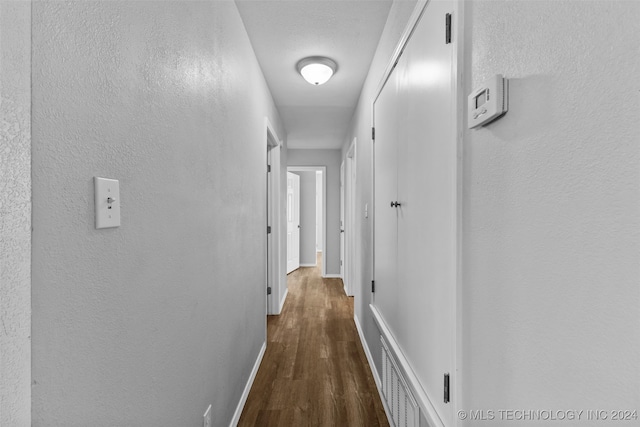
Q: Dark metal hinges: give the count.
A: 7